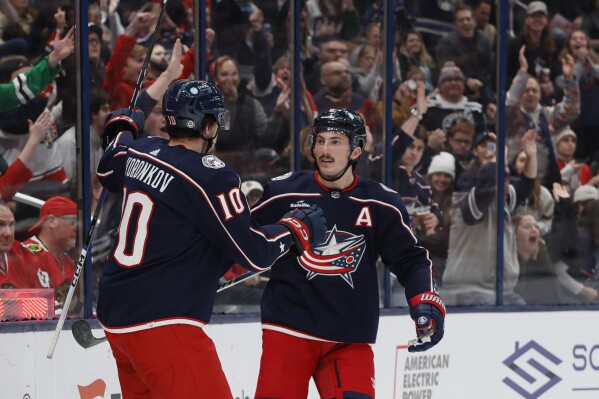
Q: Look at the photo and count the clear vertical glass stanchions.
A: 5